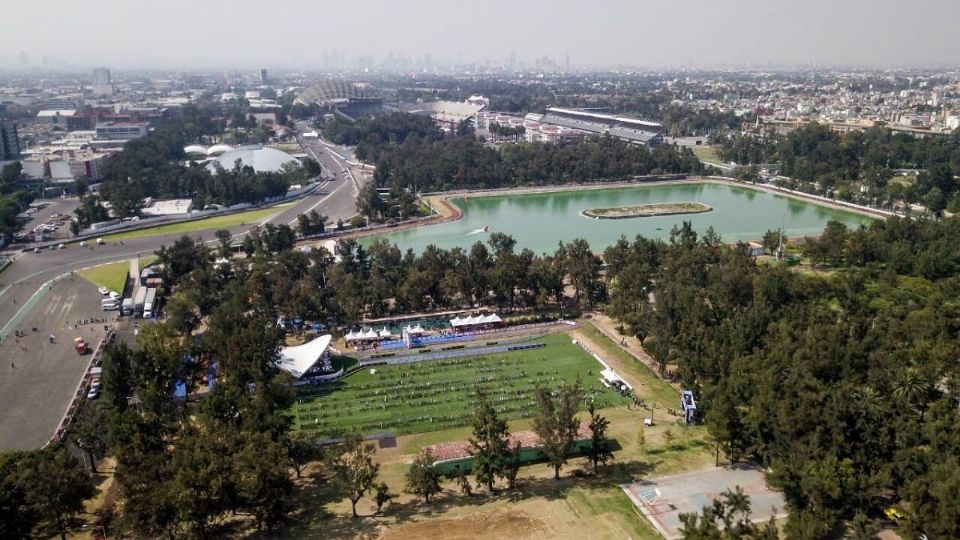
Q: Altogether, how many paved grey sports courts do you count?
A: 1